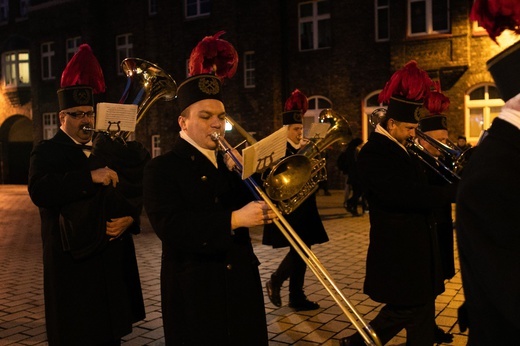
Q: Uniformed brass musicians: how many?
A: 6